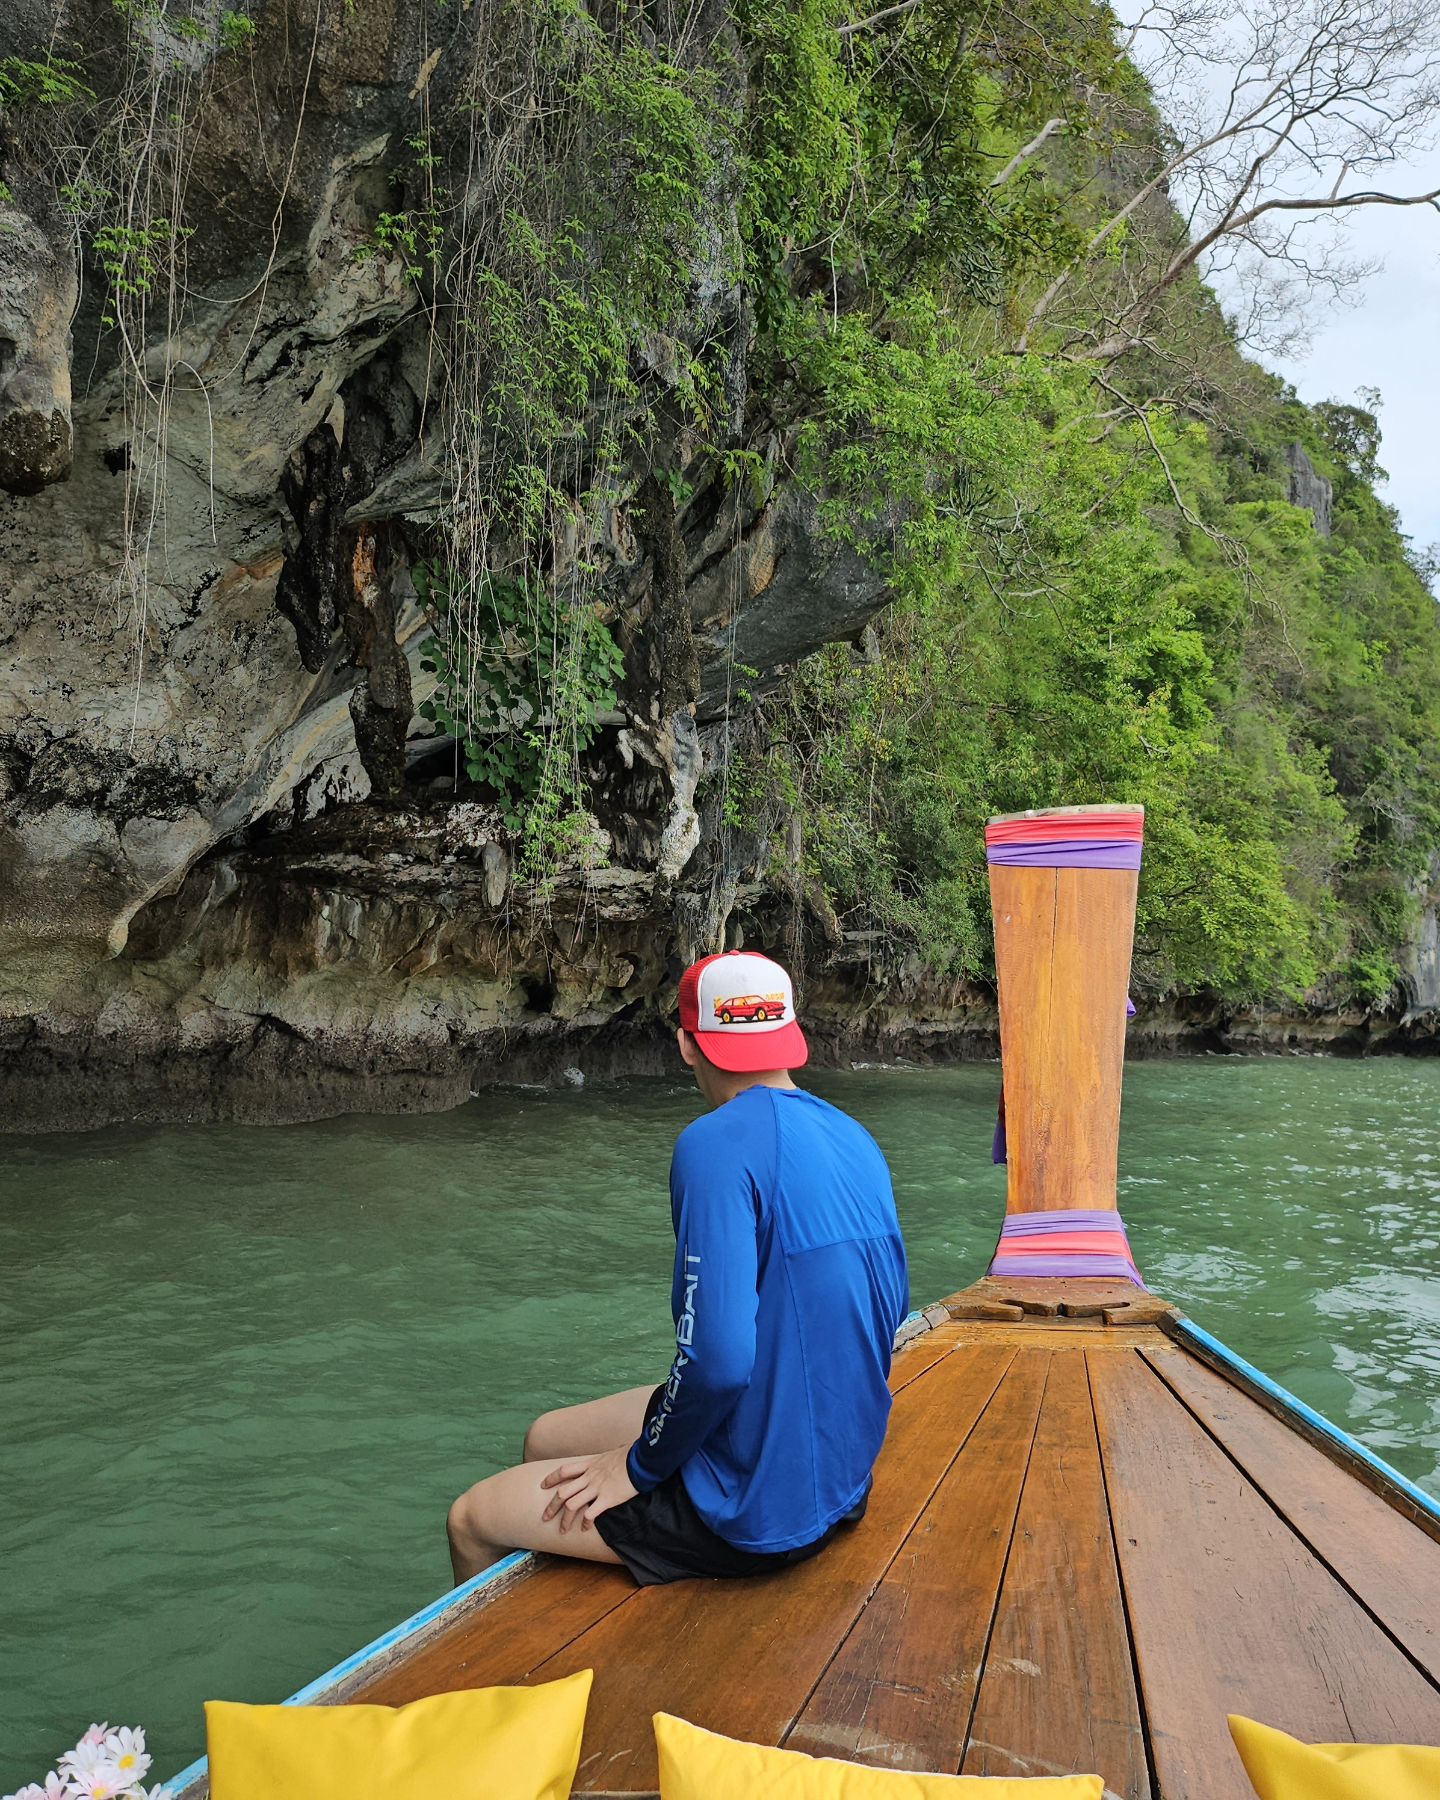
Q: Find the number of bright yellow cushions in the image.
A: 3